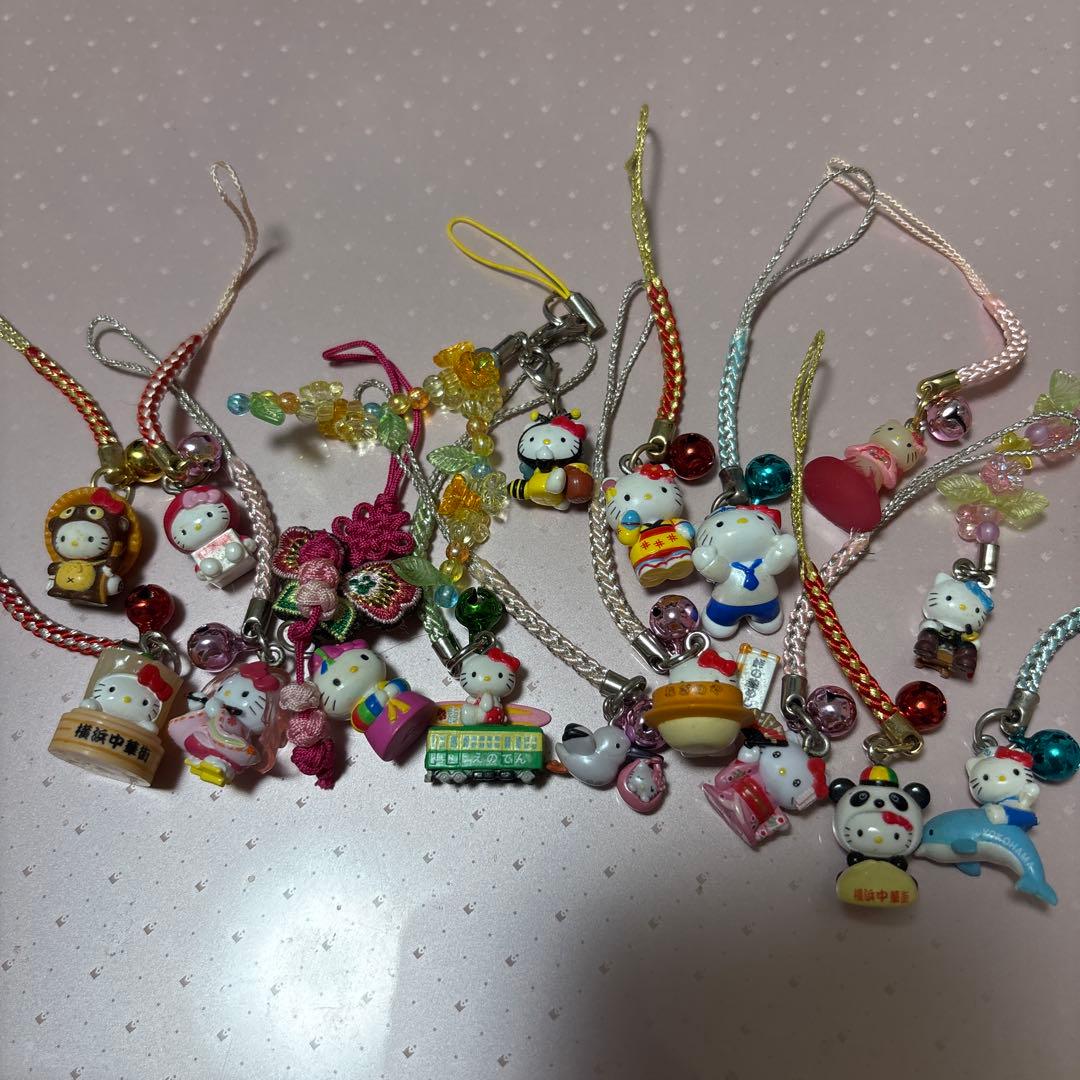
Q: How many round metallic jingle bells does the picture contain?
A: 13